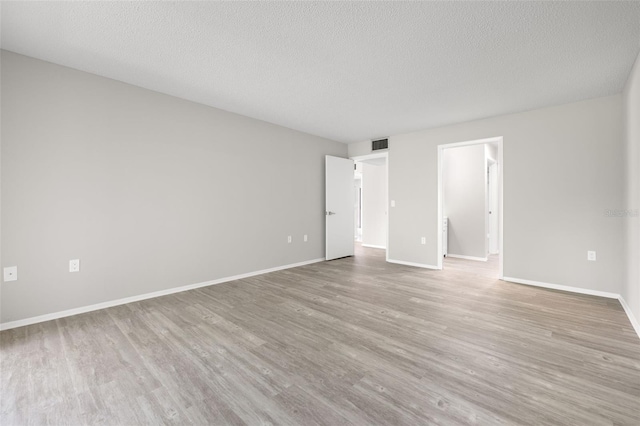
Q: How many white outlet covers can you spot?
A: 6